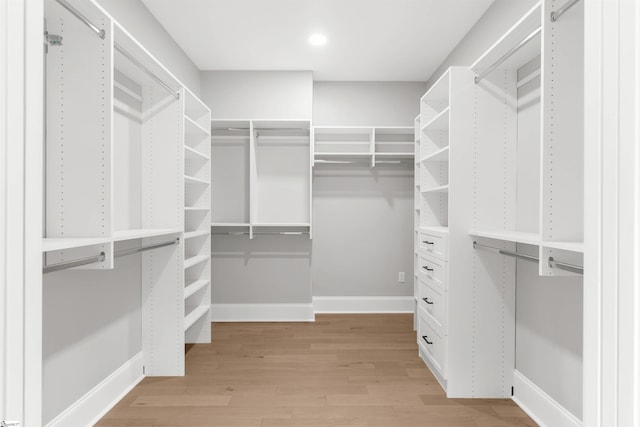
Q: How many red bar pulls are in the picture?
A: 0